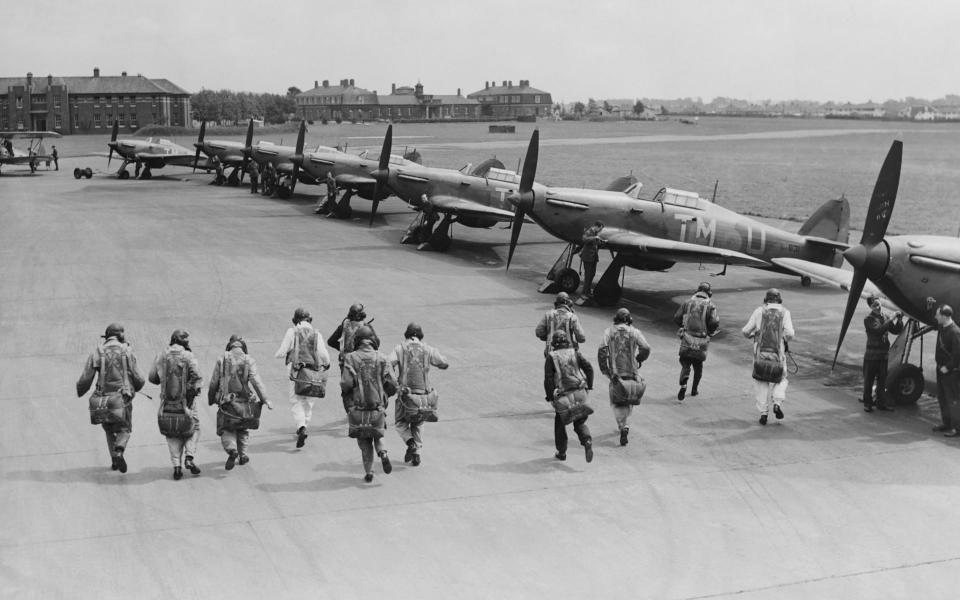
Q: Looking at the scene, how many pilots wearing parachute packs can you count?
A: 12